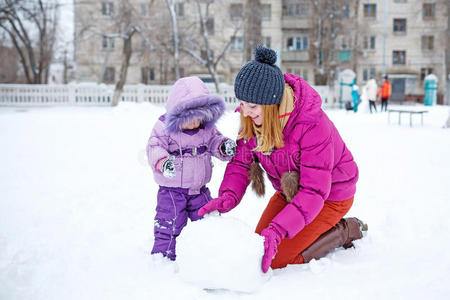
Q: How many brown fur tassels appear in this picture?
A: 2